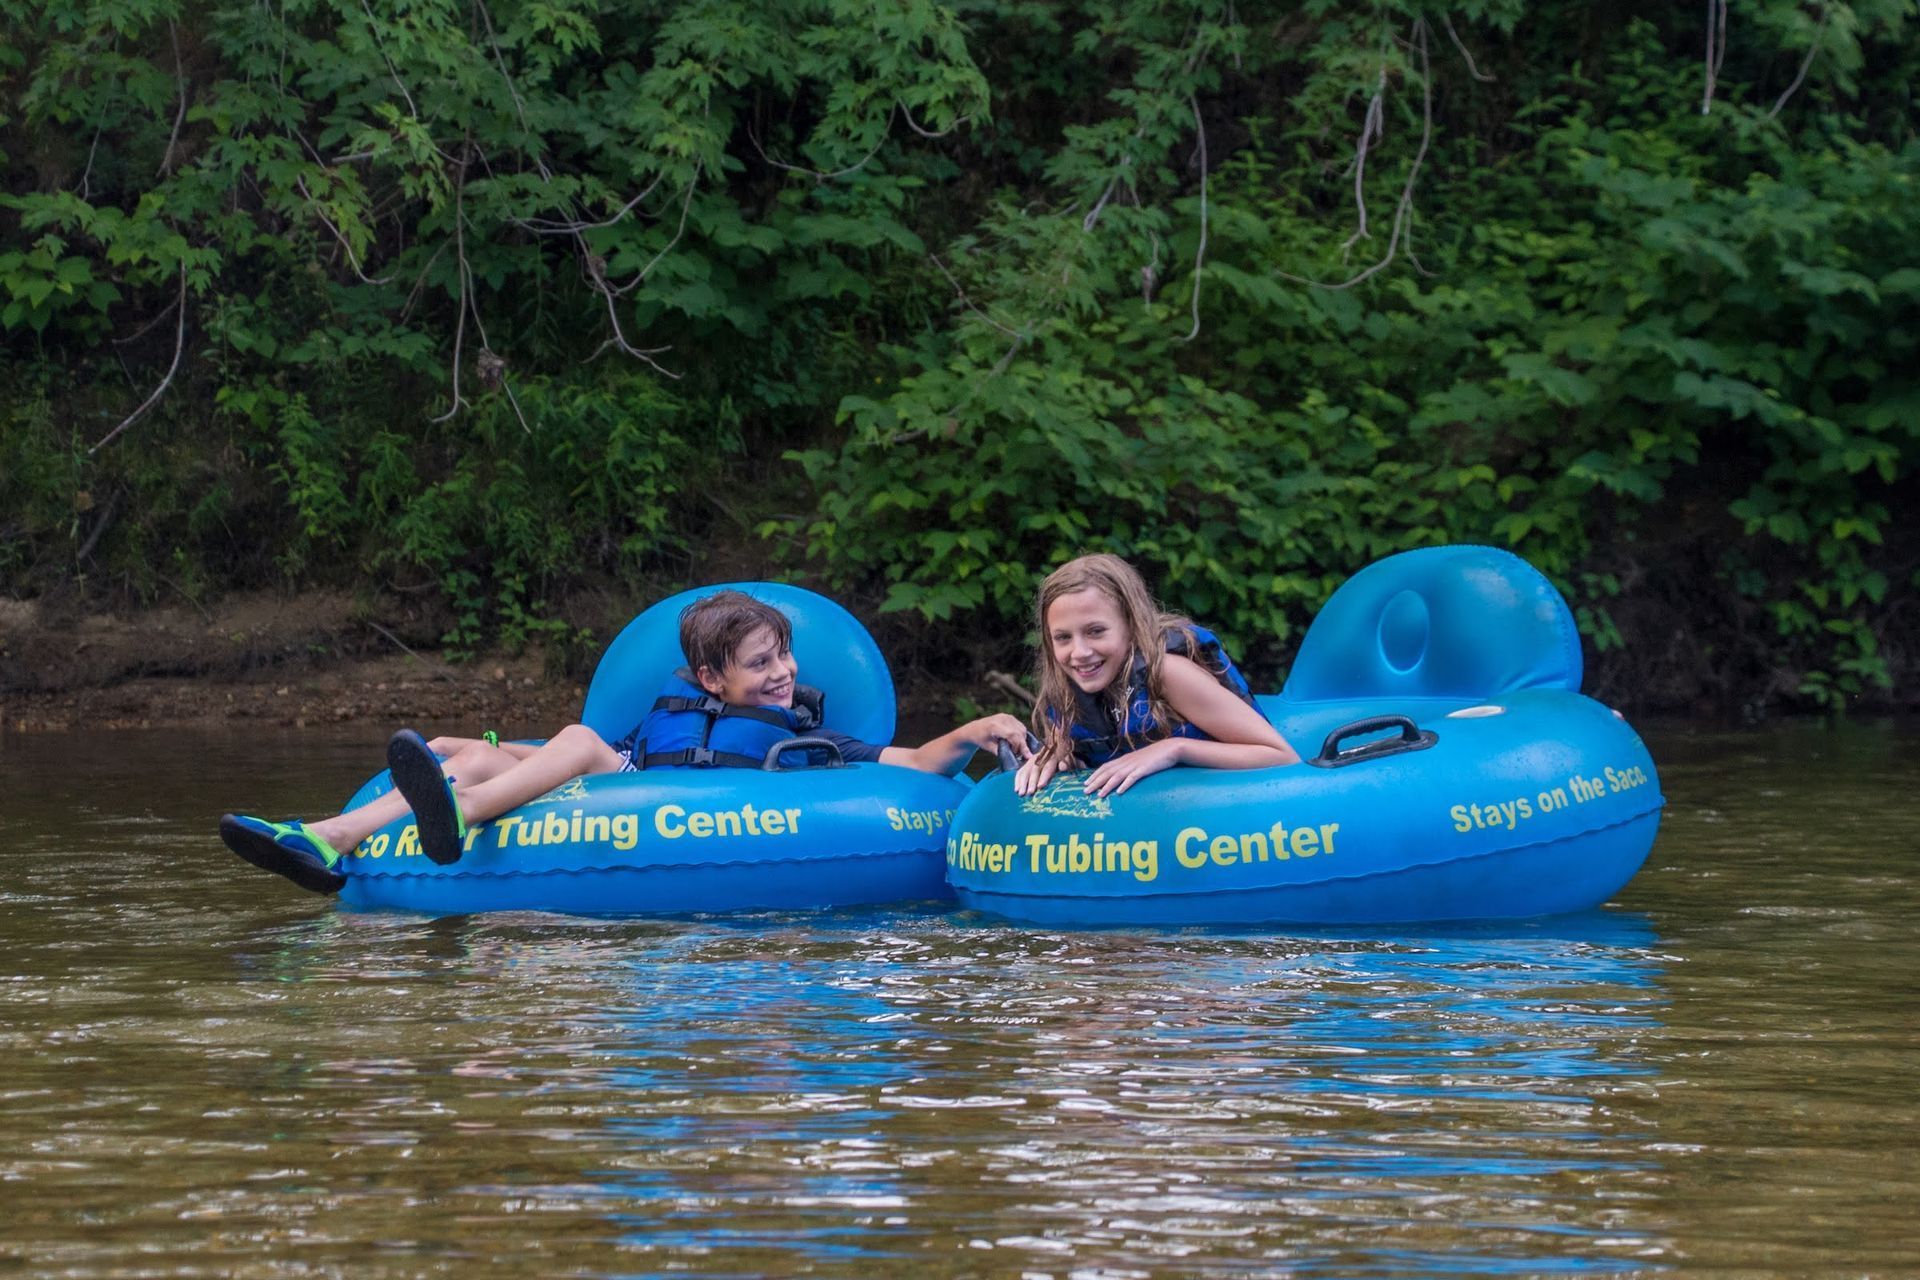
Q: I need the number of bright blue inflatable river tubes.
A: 2